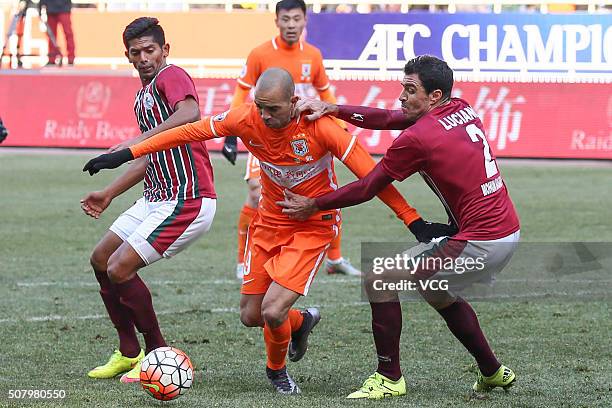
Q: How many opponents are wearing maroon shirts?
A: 2